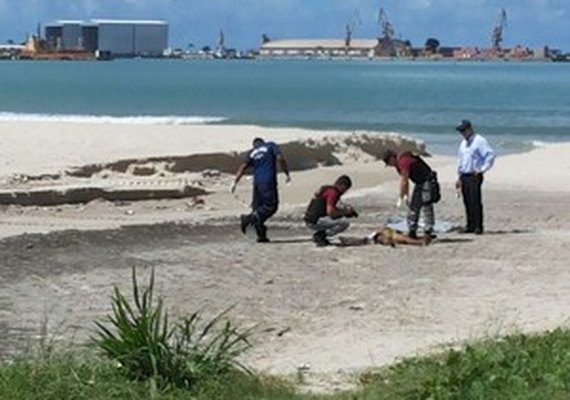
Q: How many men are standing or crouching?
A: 4